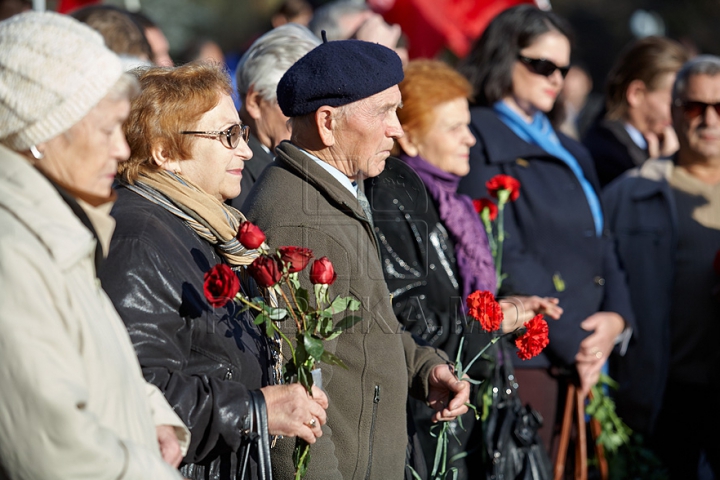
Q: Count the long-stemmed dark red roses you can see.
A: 5